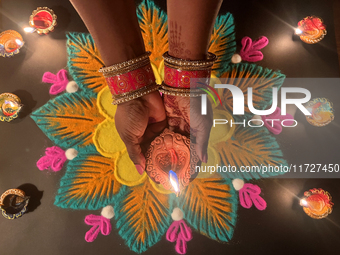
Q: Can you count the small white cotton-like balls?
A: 7